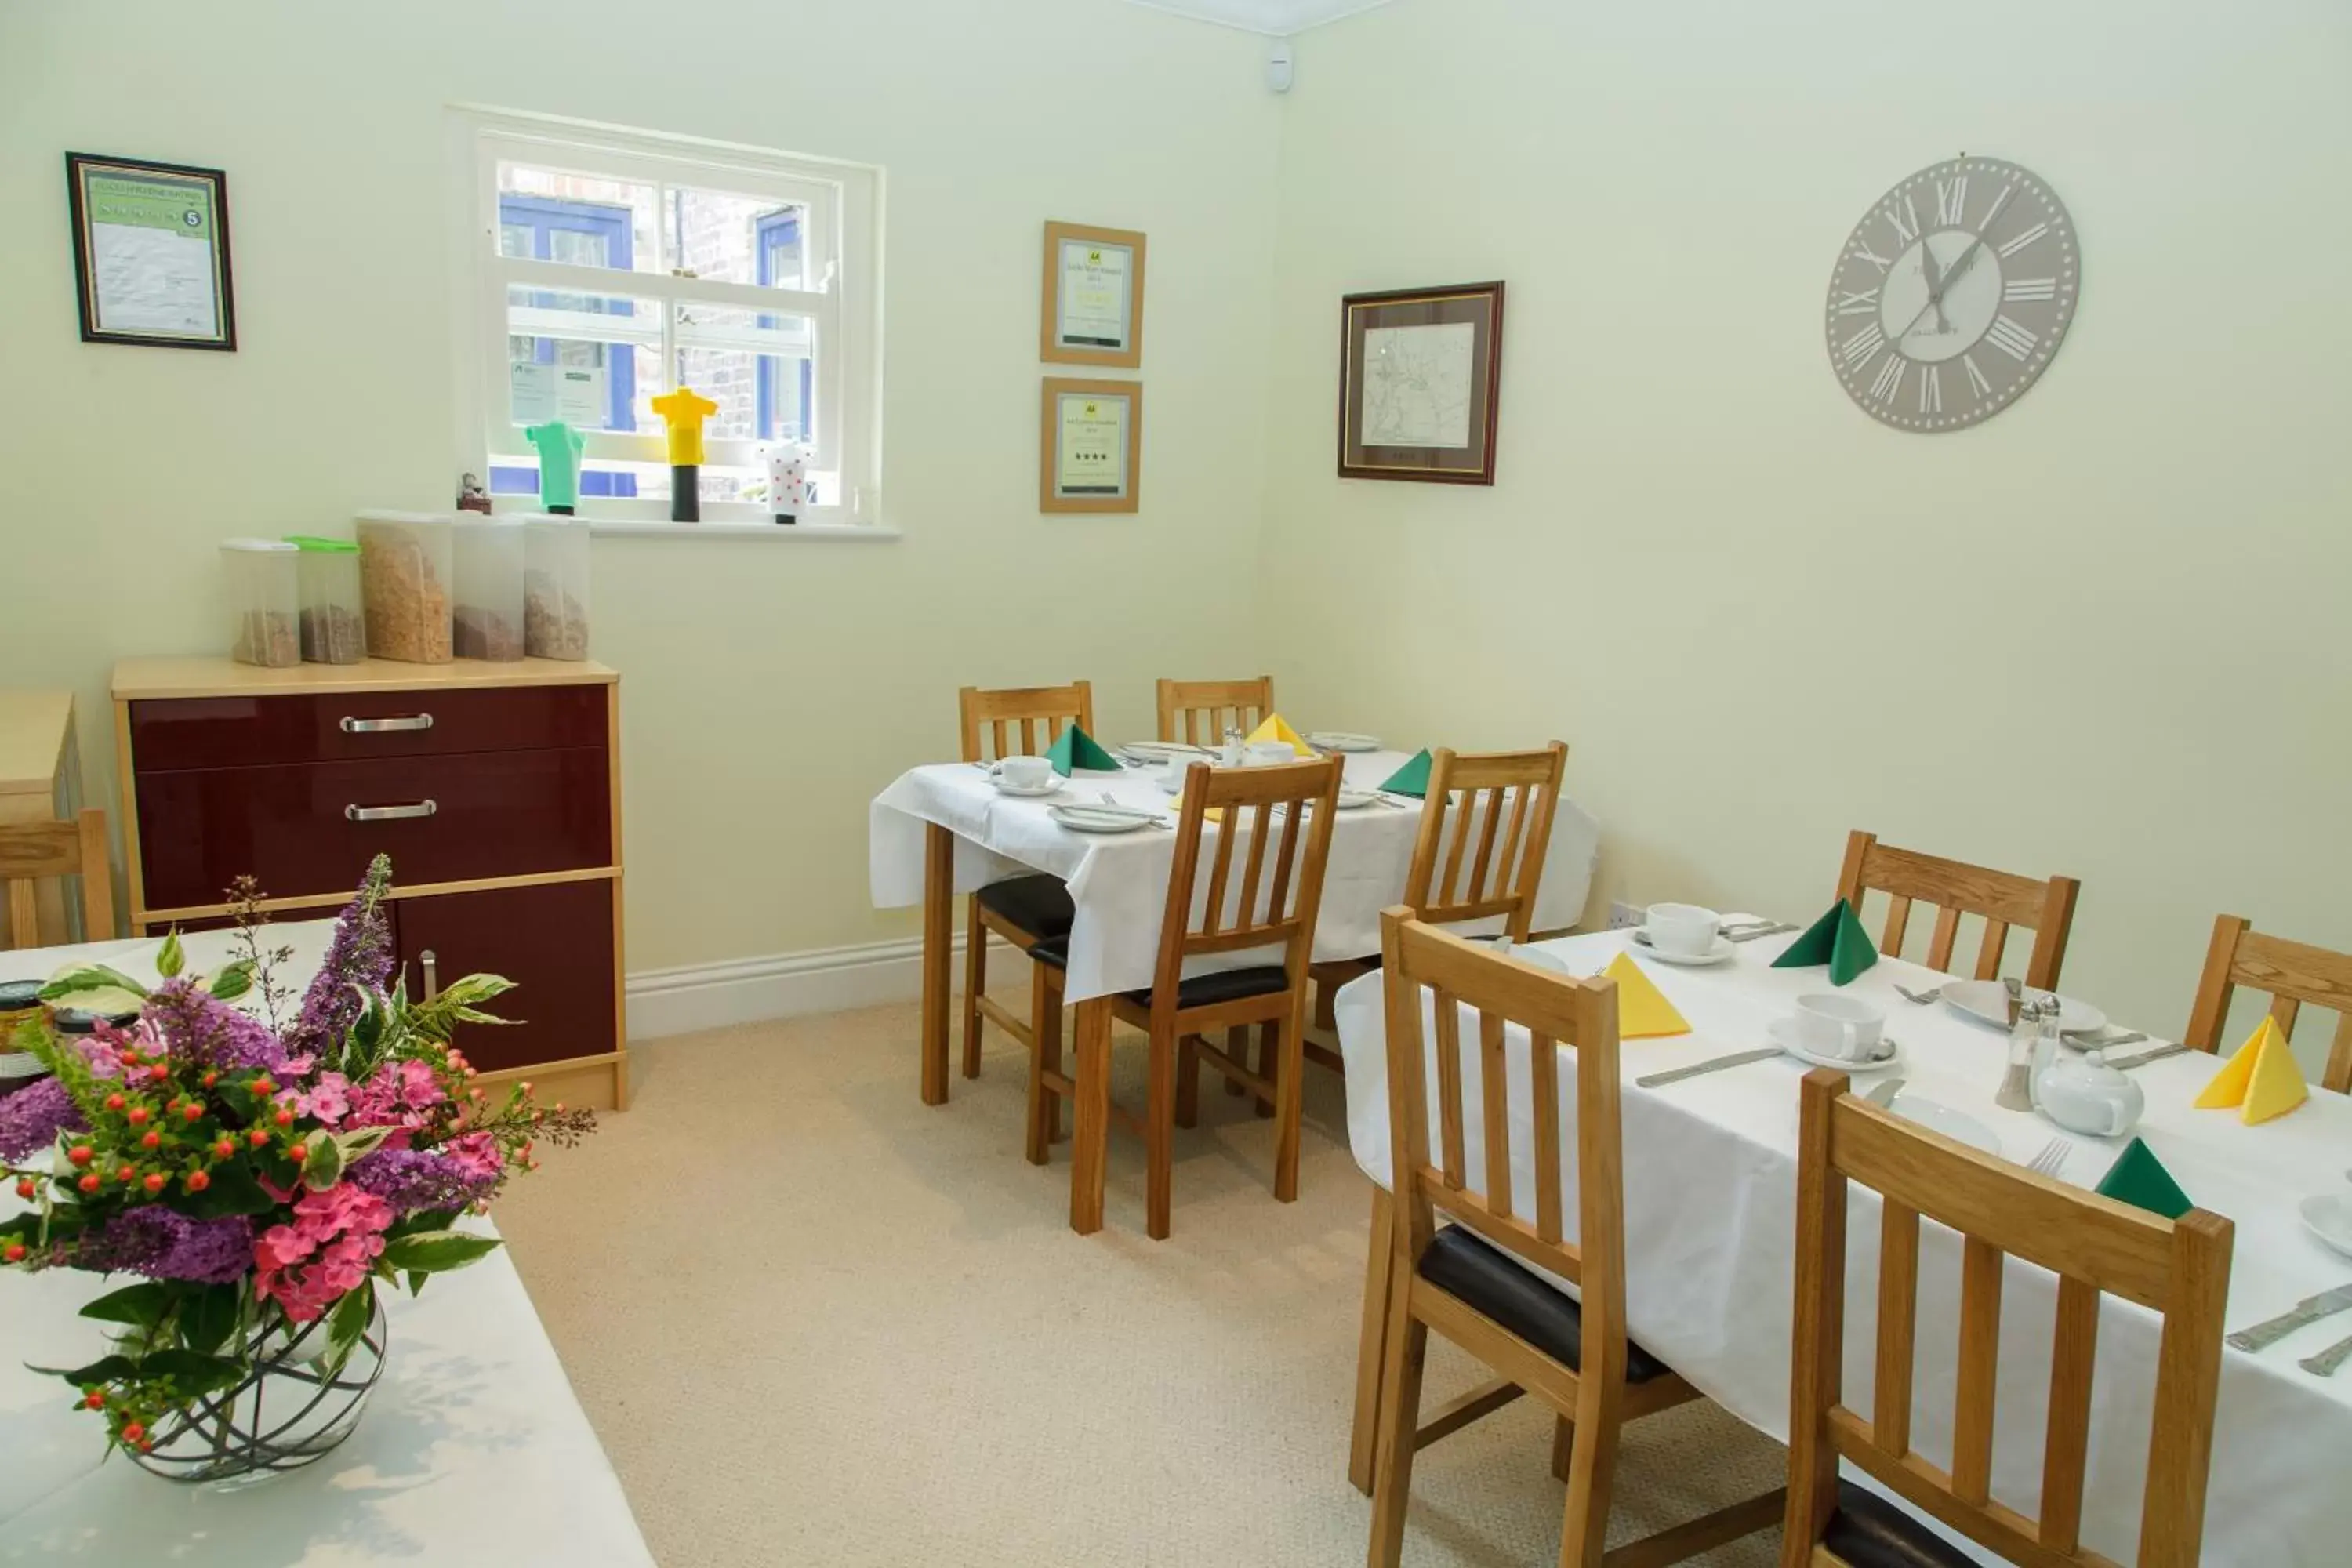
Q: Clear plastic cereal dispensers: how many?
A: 5